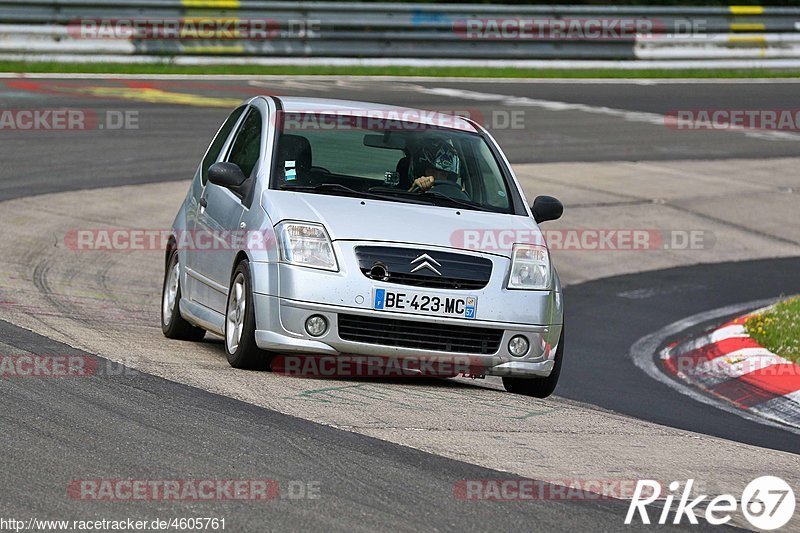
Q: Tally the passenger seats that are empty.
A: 1